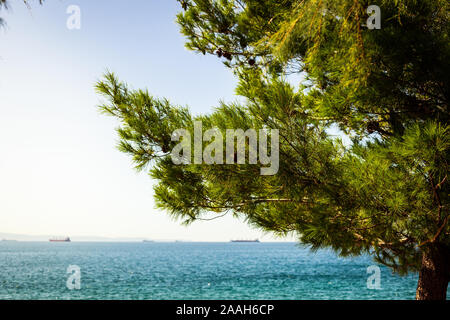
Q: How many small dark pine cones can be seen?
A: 3